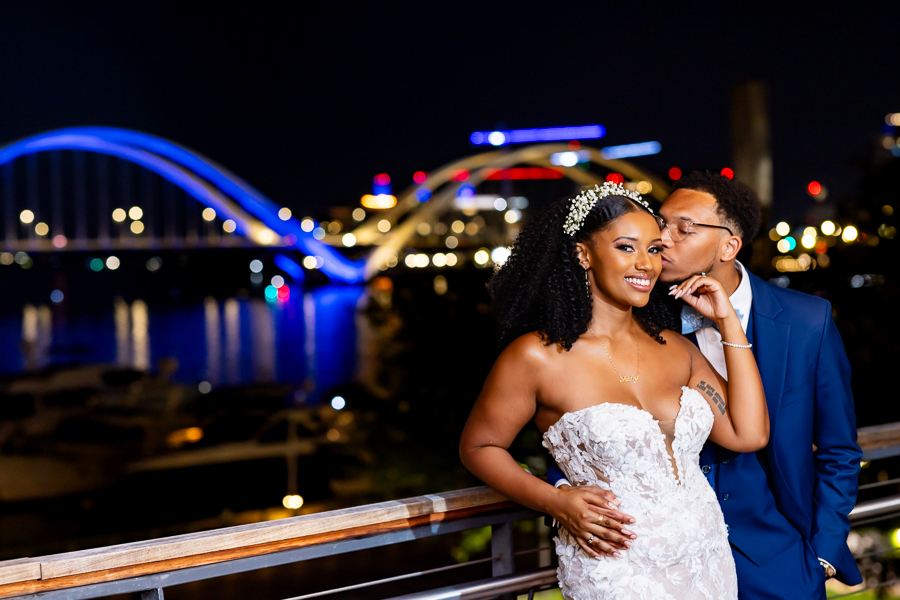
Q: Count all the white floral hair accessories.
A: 1